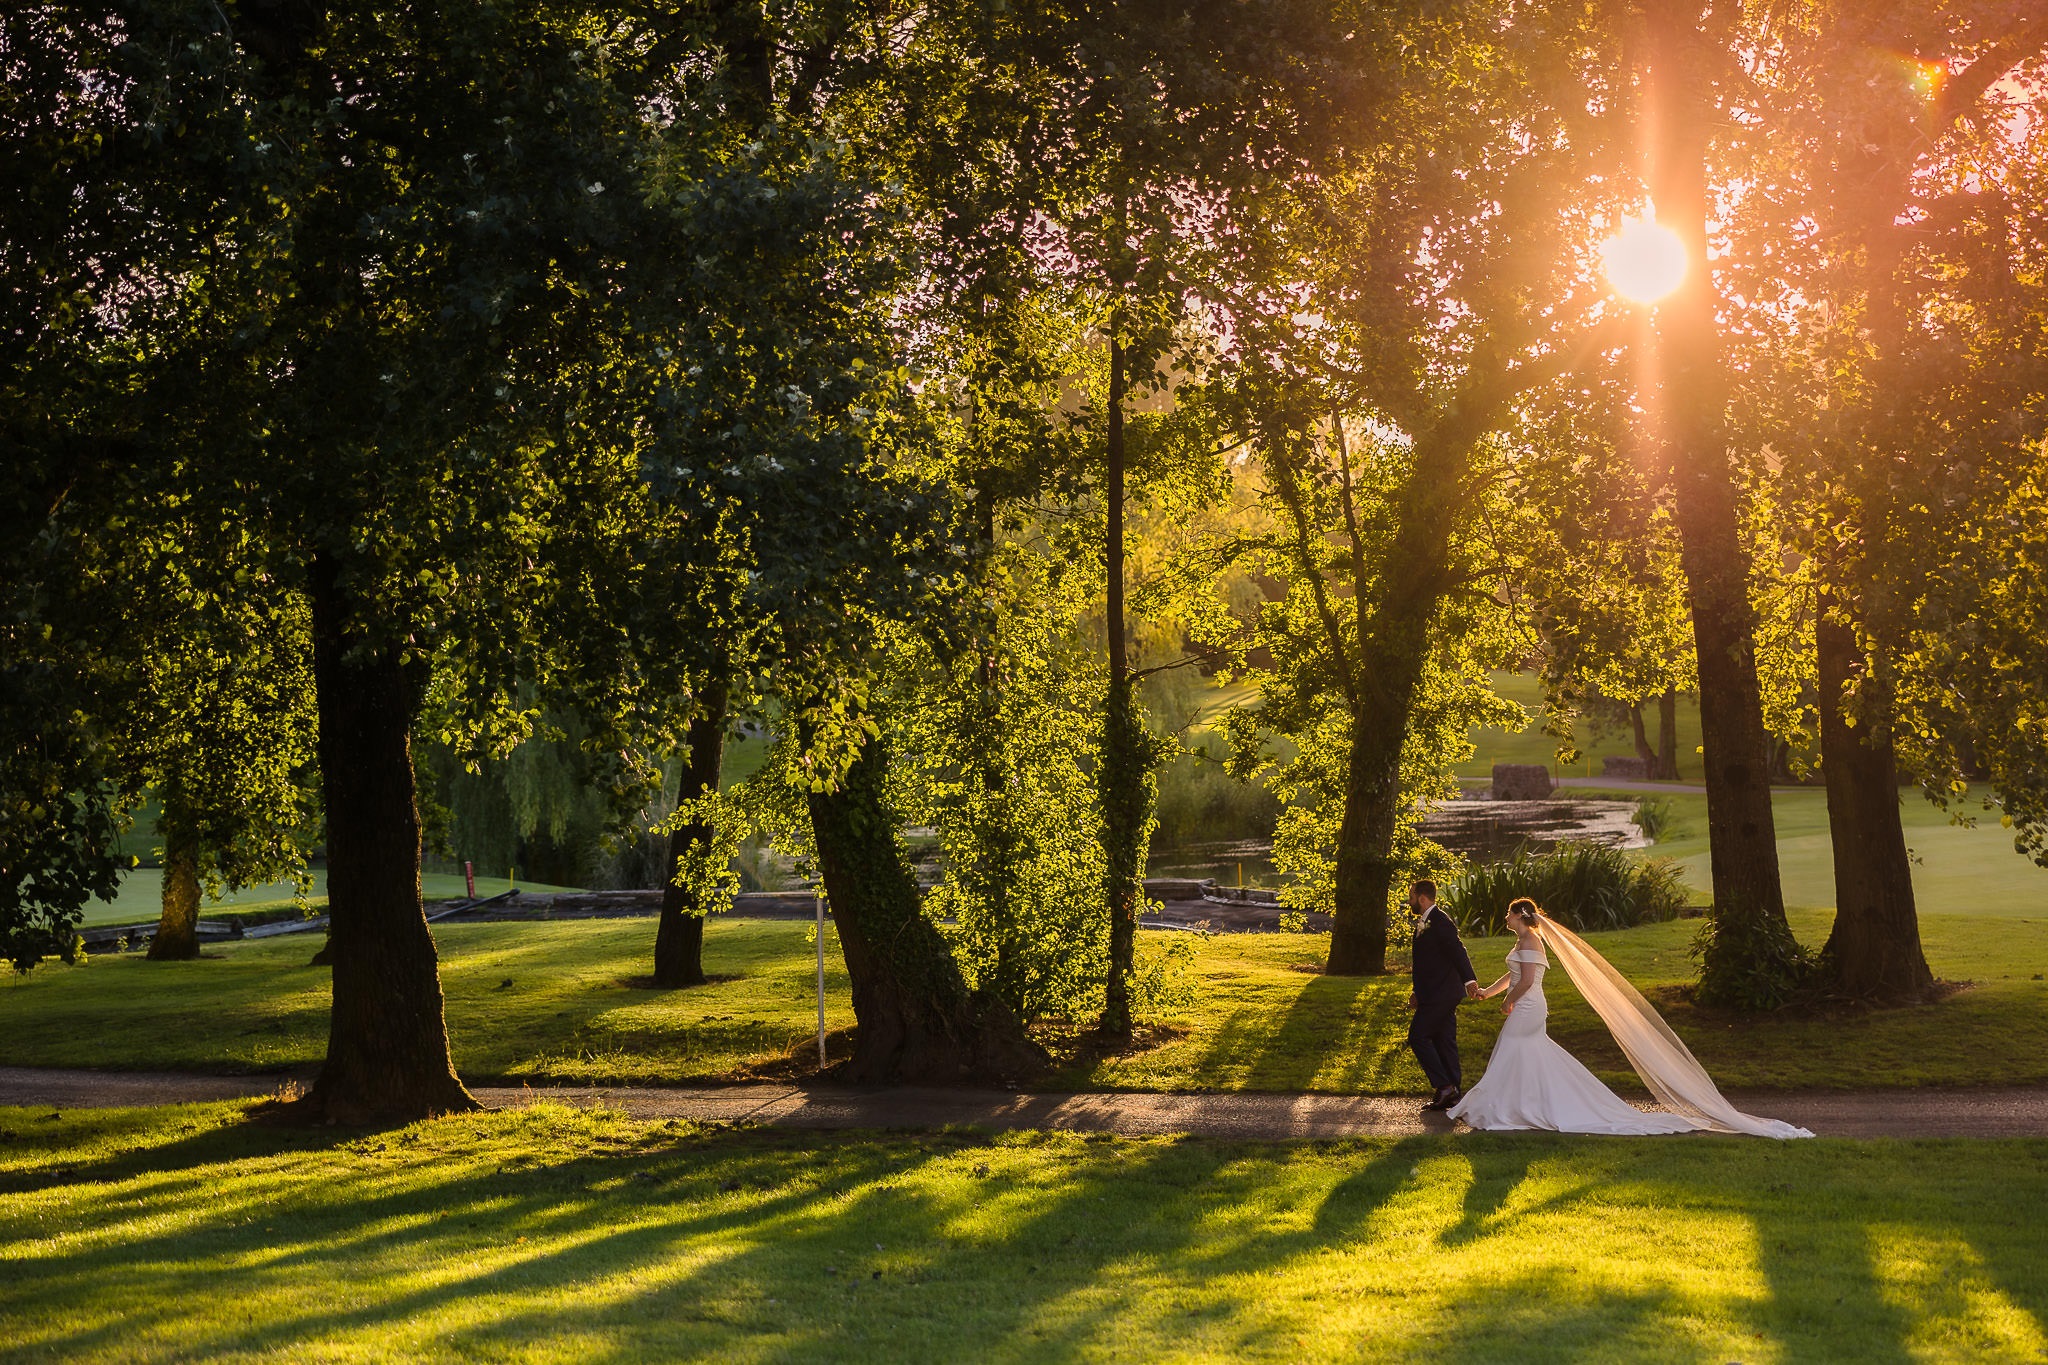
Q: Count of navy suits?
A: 1